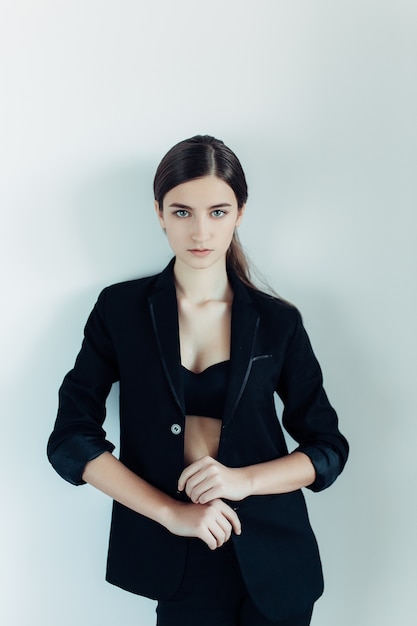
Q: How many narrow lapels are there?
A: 2